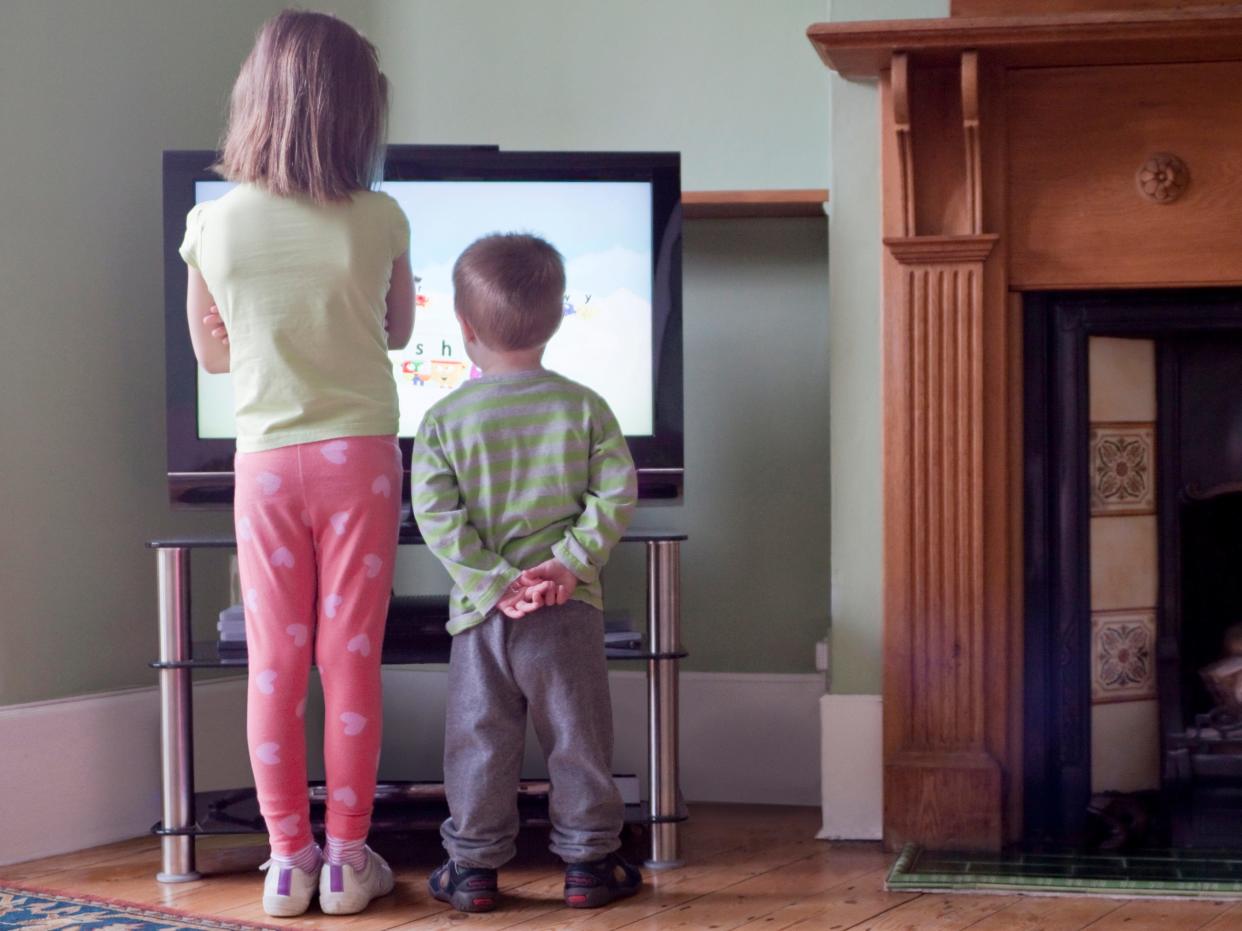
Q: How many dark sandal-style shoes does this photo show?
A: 2